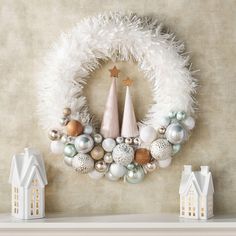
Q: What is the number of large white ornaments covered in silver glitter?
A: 3